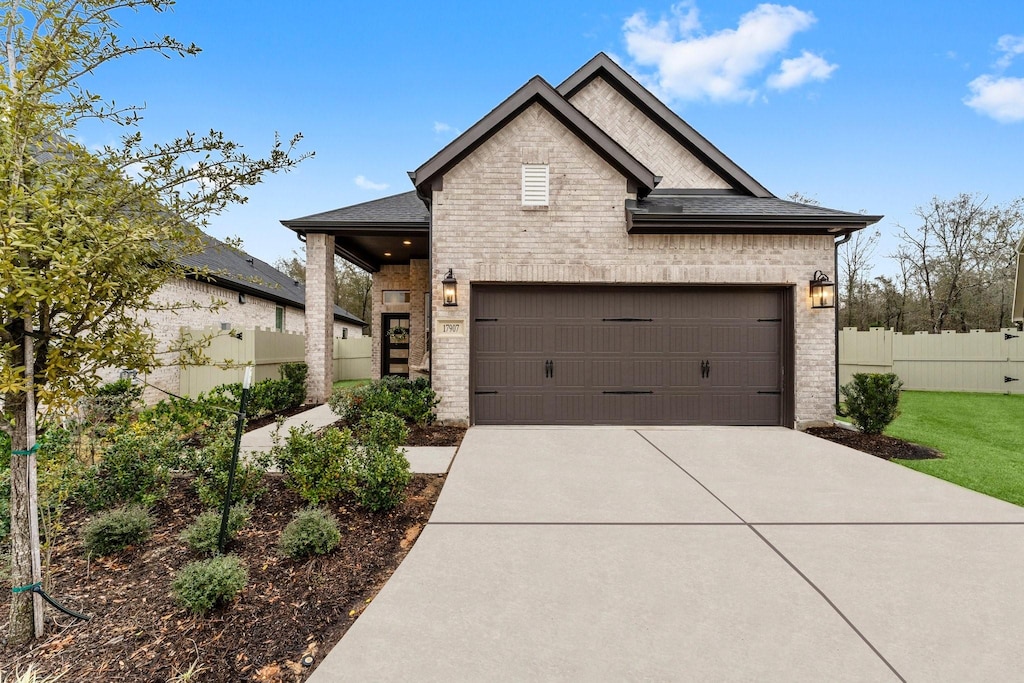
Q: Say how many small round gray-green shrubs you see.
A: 4